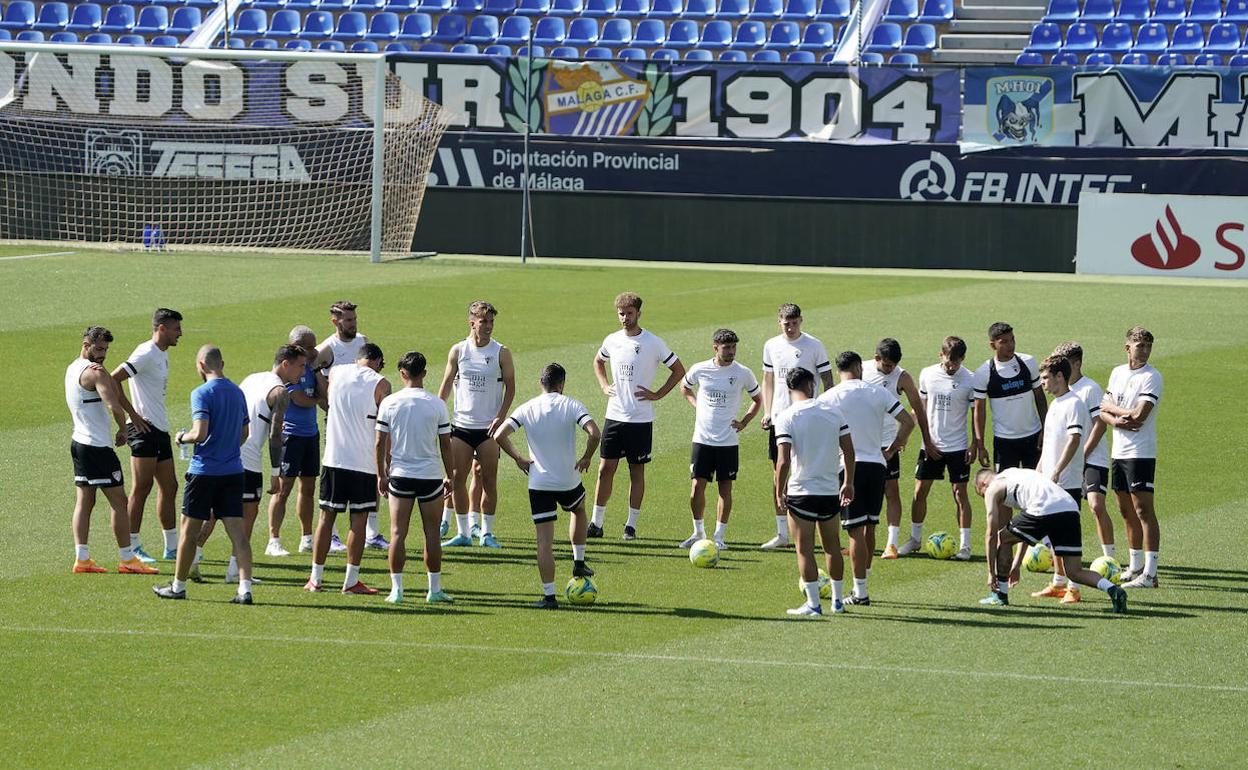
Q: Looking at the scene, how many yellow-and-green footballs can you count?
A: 6